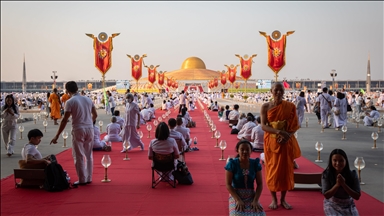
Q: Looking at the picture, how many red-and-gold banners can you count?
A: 14